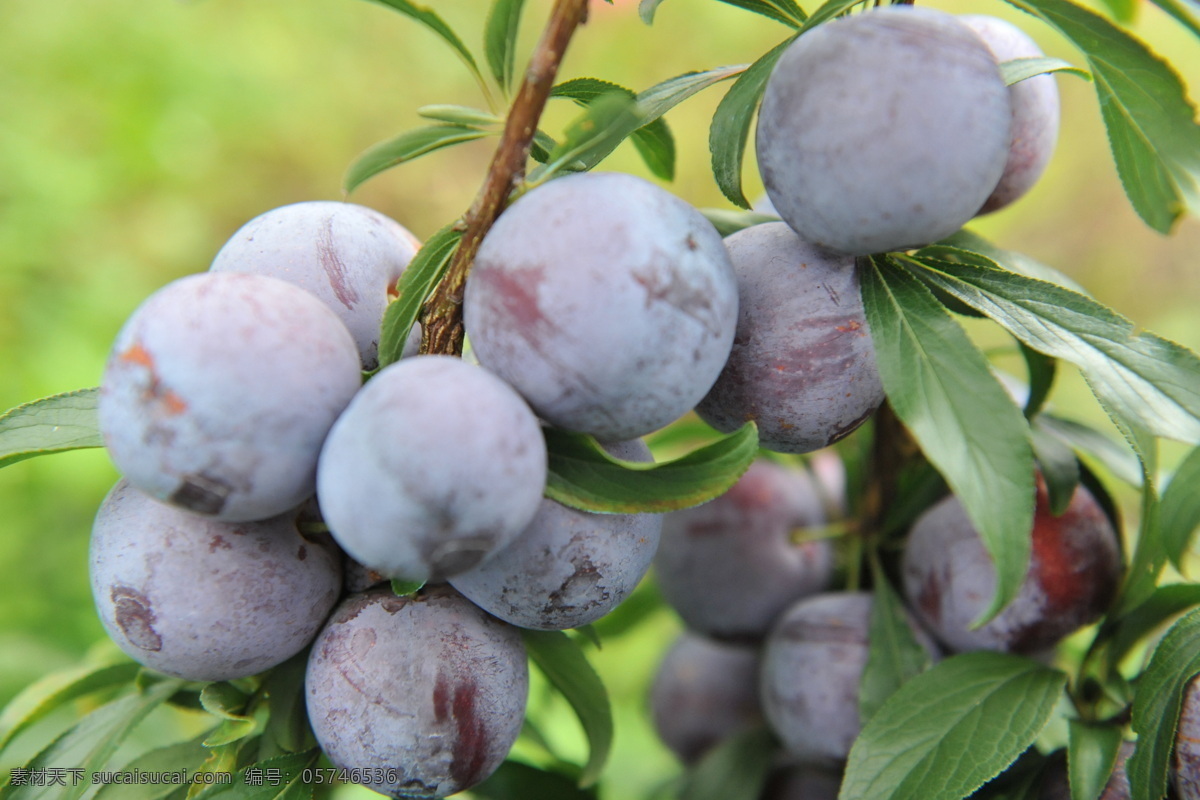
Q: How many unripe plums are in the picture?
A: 0